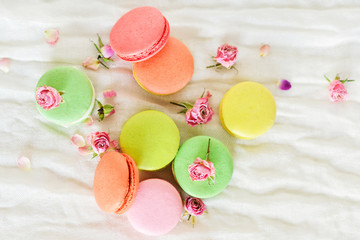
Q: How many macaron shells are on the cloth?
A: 8